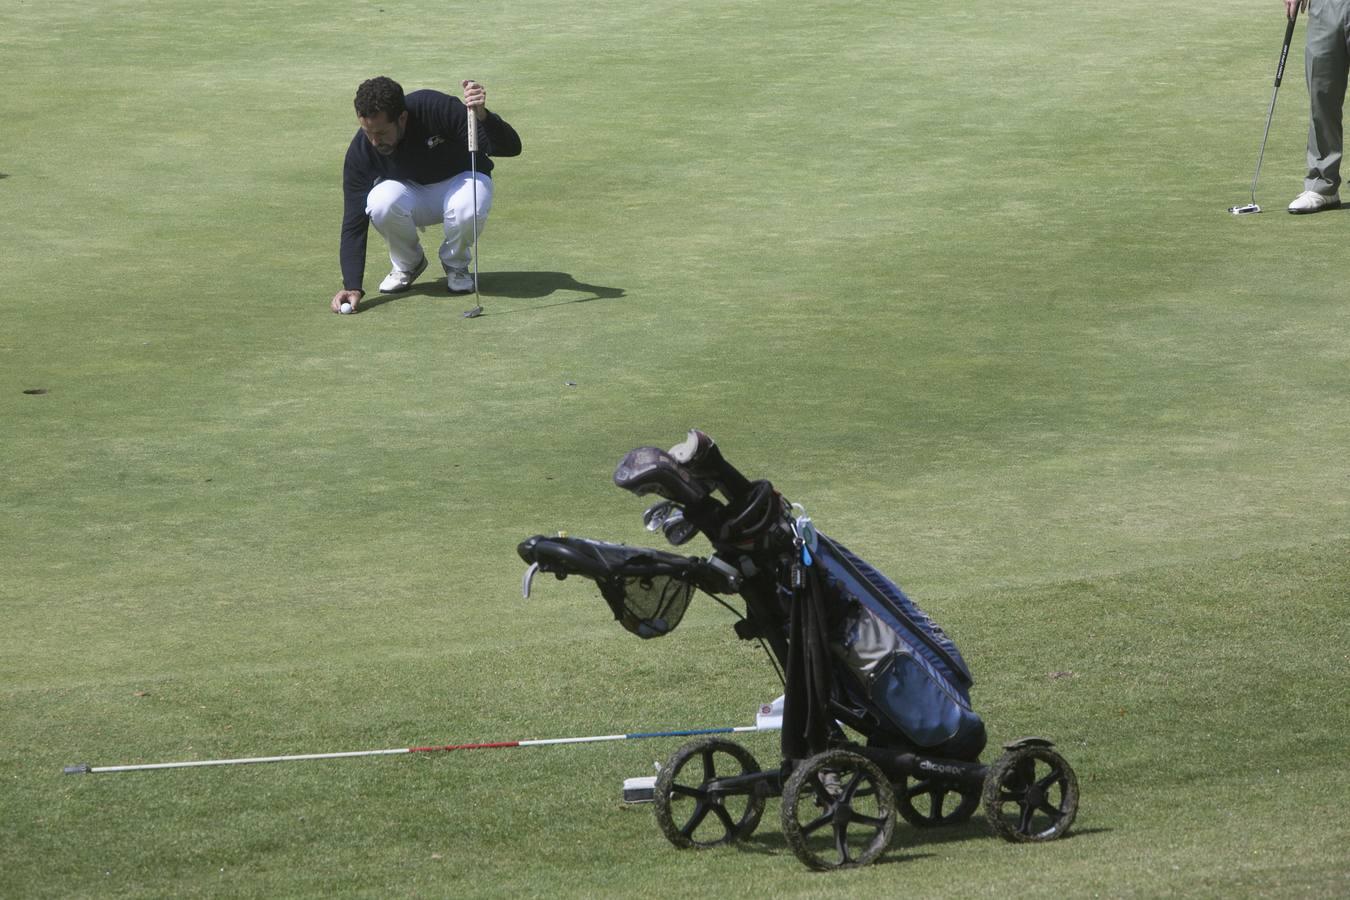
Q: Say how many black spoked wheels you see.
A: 4